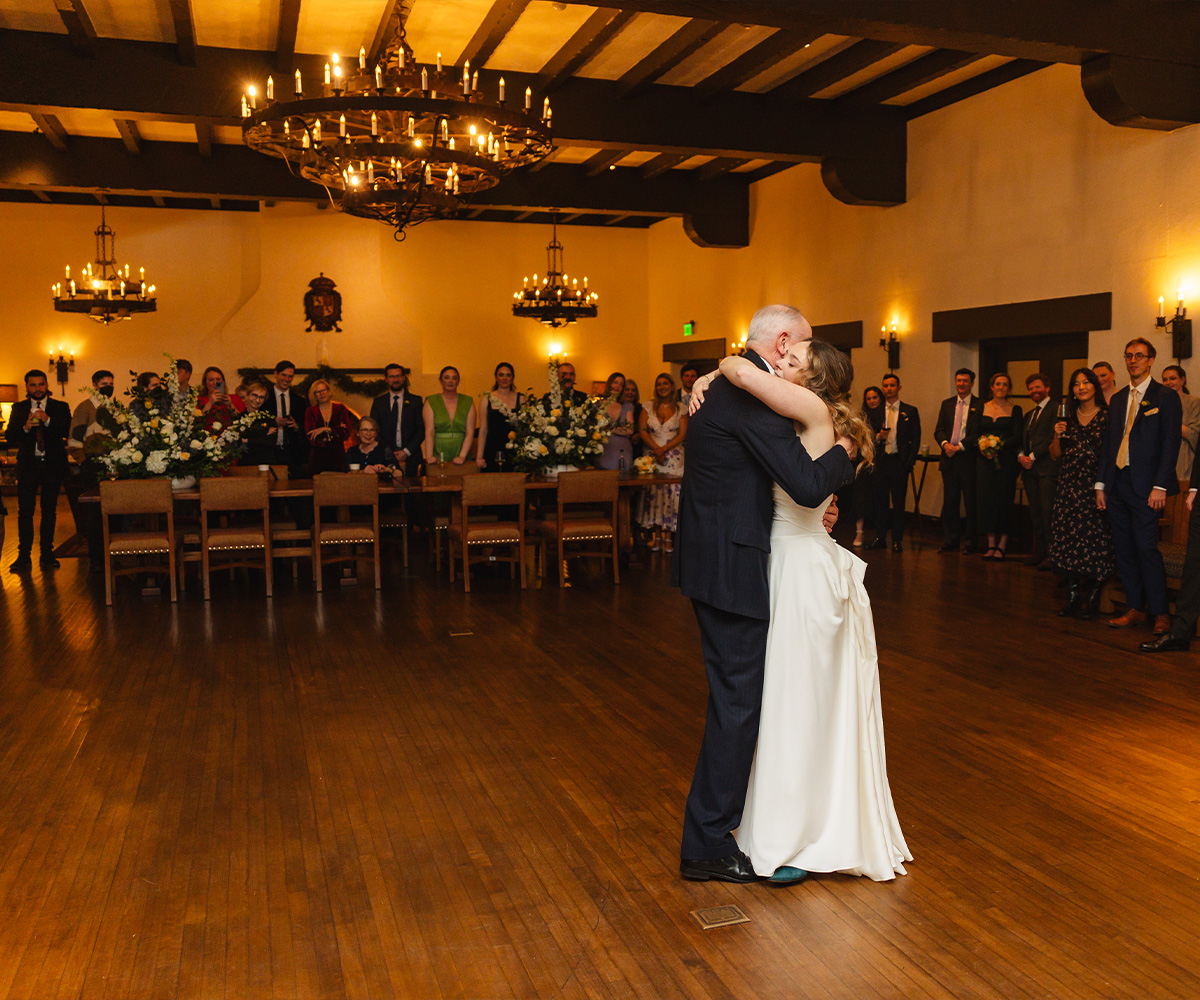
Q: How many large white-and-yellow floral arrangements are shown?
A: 2